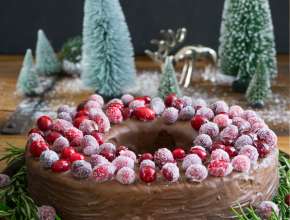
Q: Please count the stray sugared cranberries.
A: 3